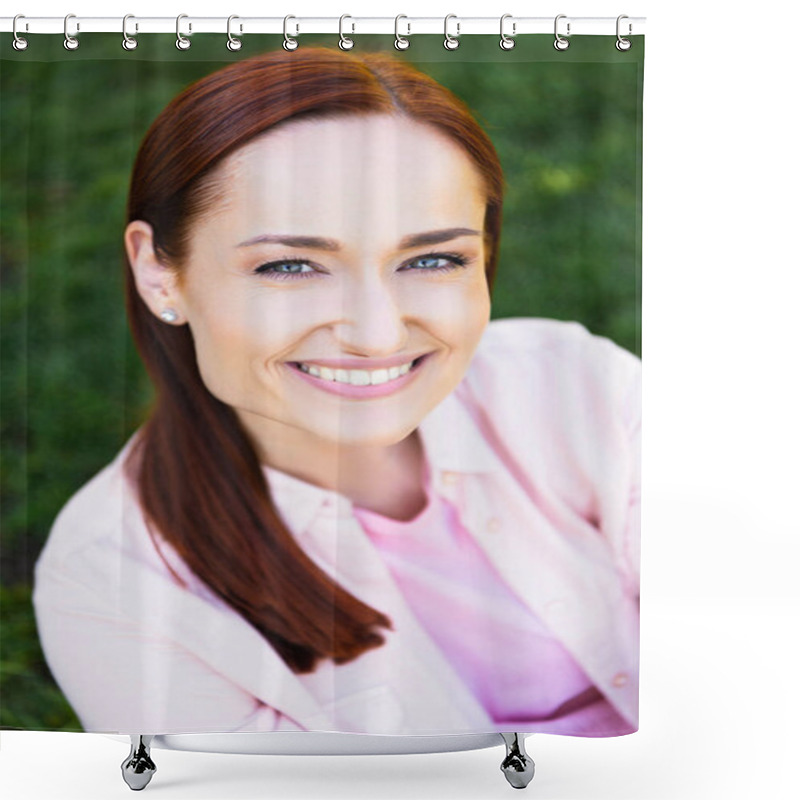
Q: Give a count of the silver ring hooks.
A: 12